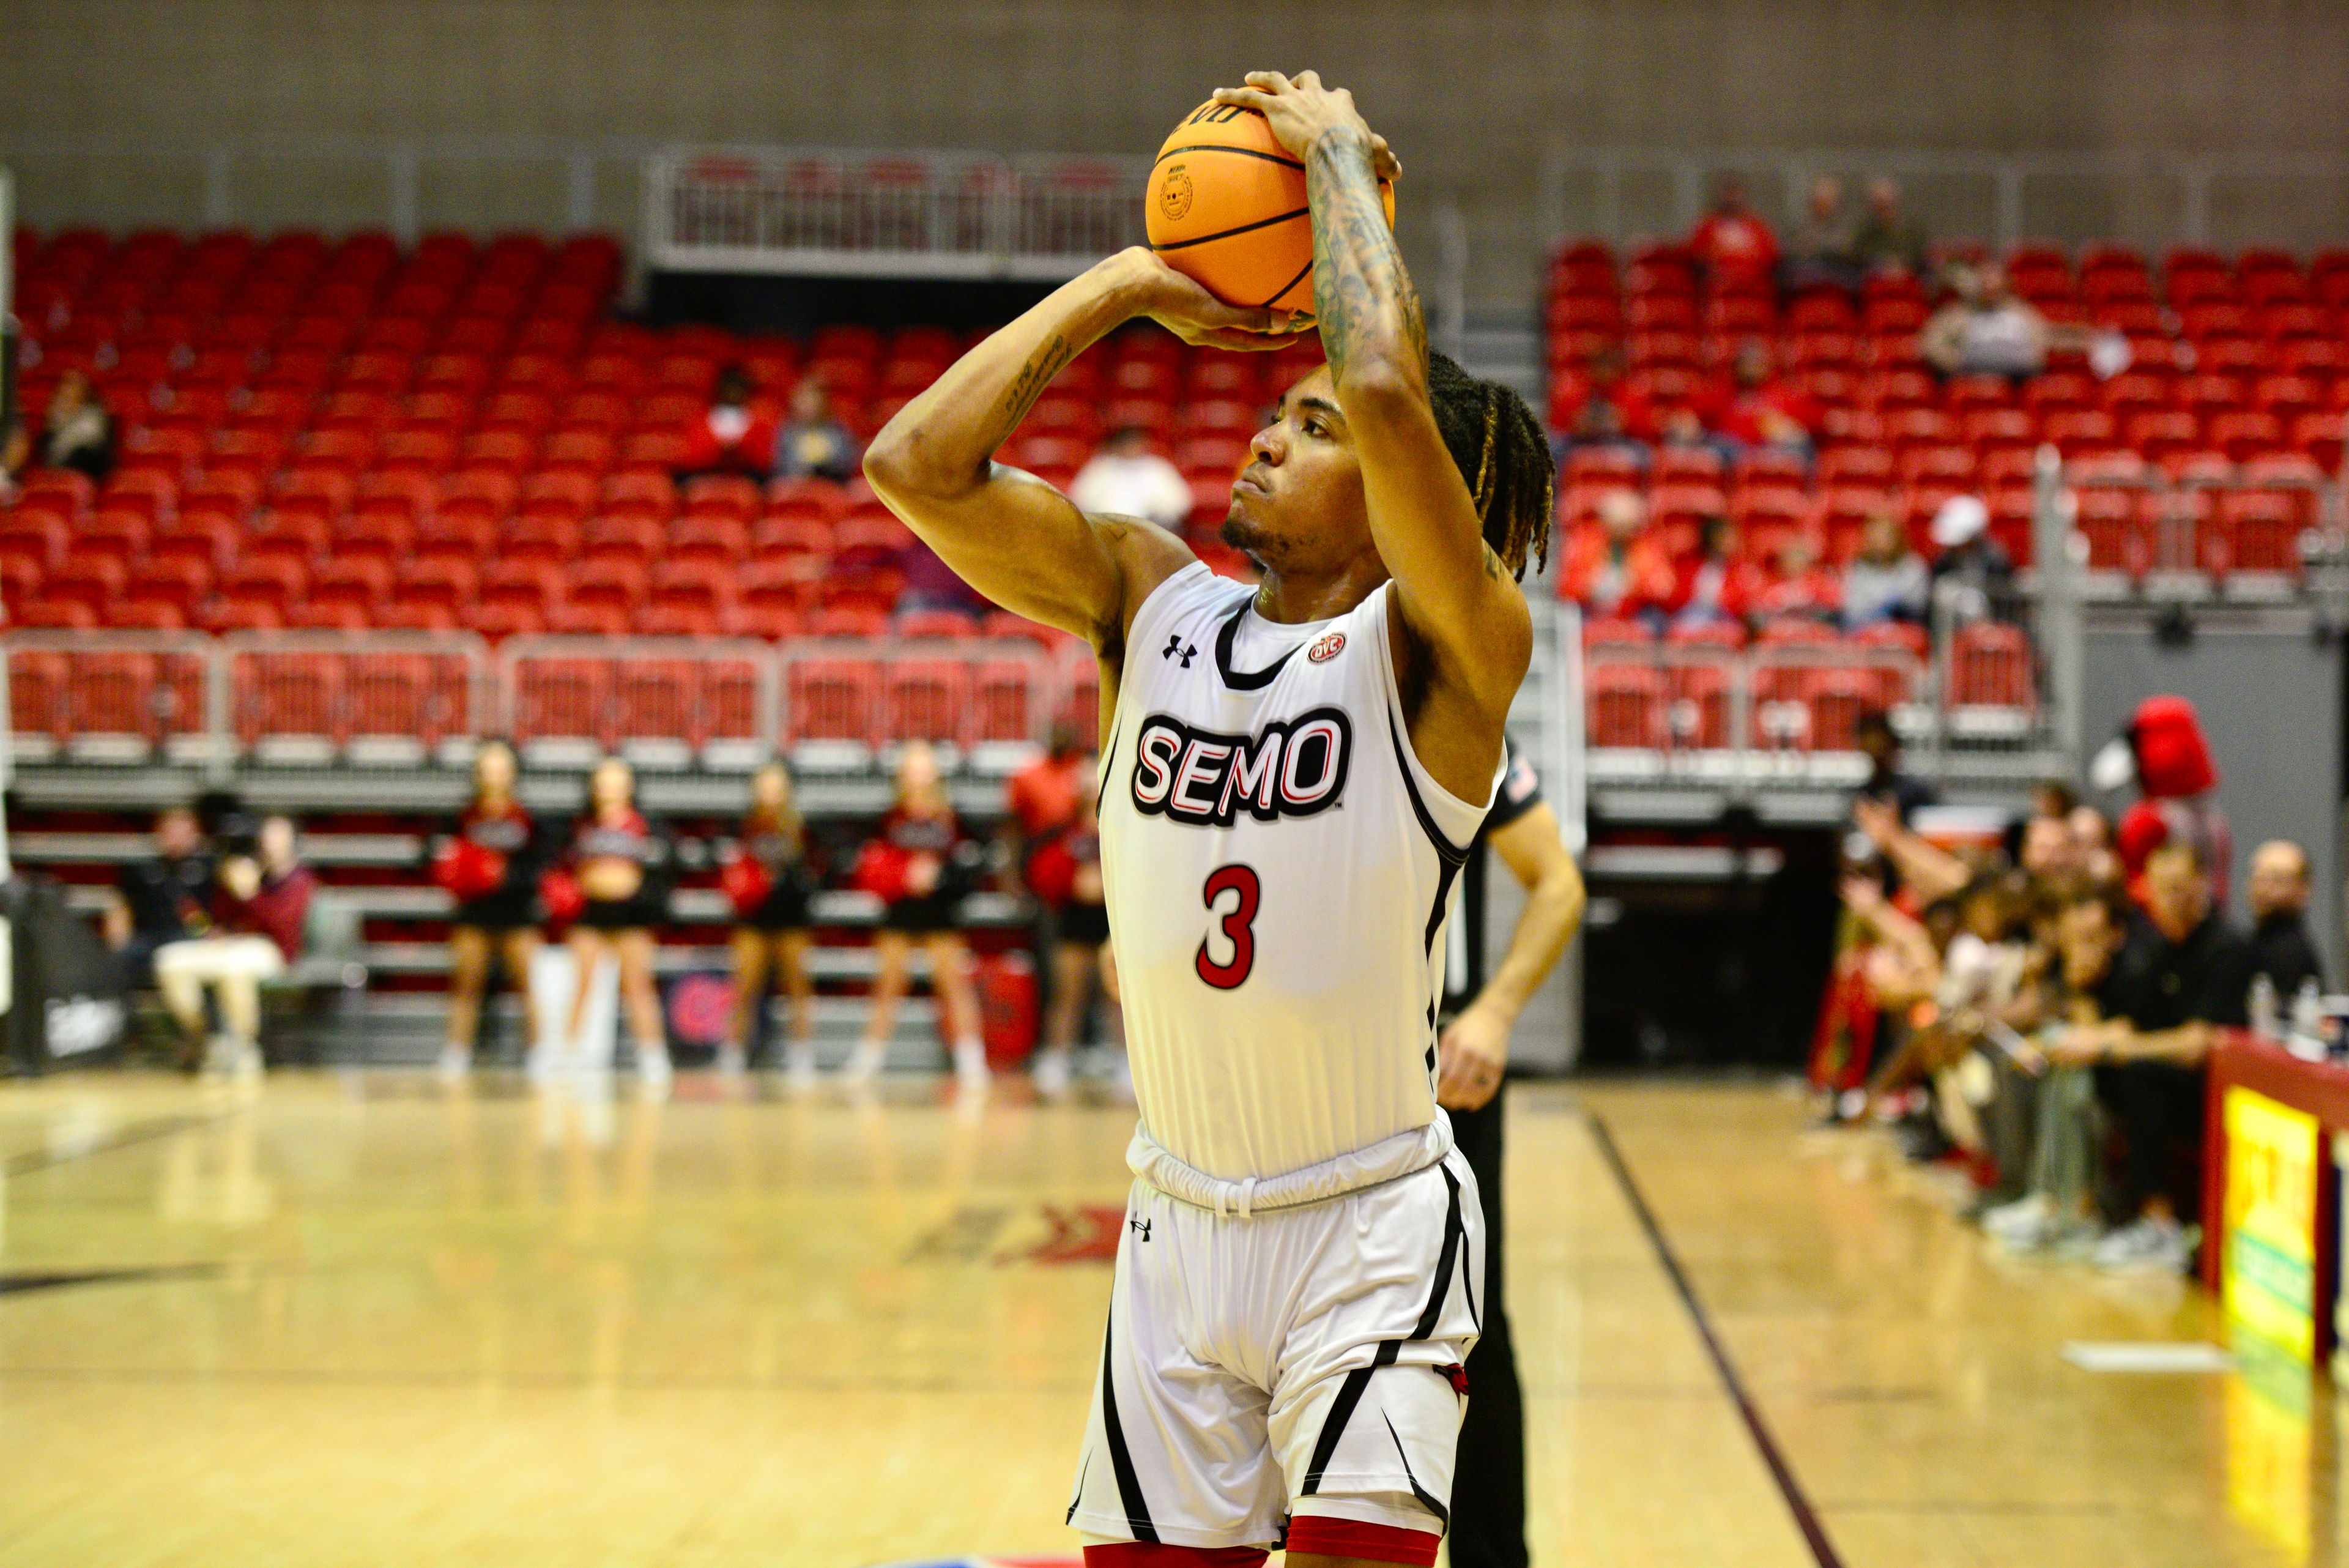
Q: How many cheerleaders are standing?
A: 5